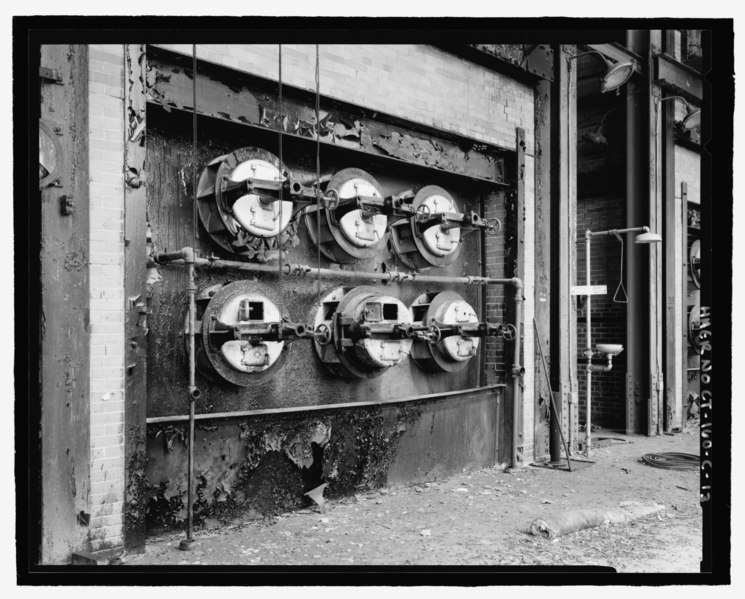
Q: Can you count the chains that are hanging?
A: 3